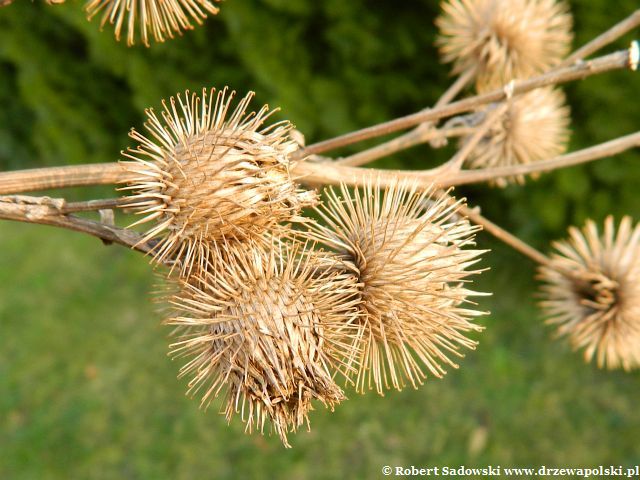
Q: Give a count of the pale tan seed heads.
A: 7